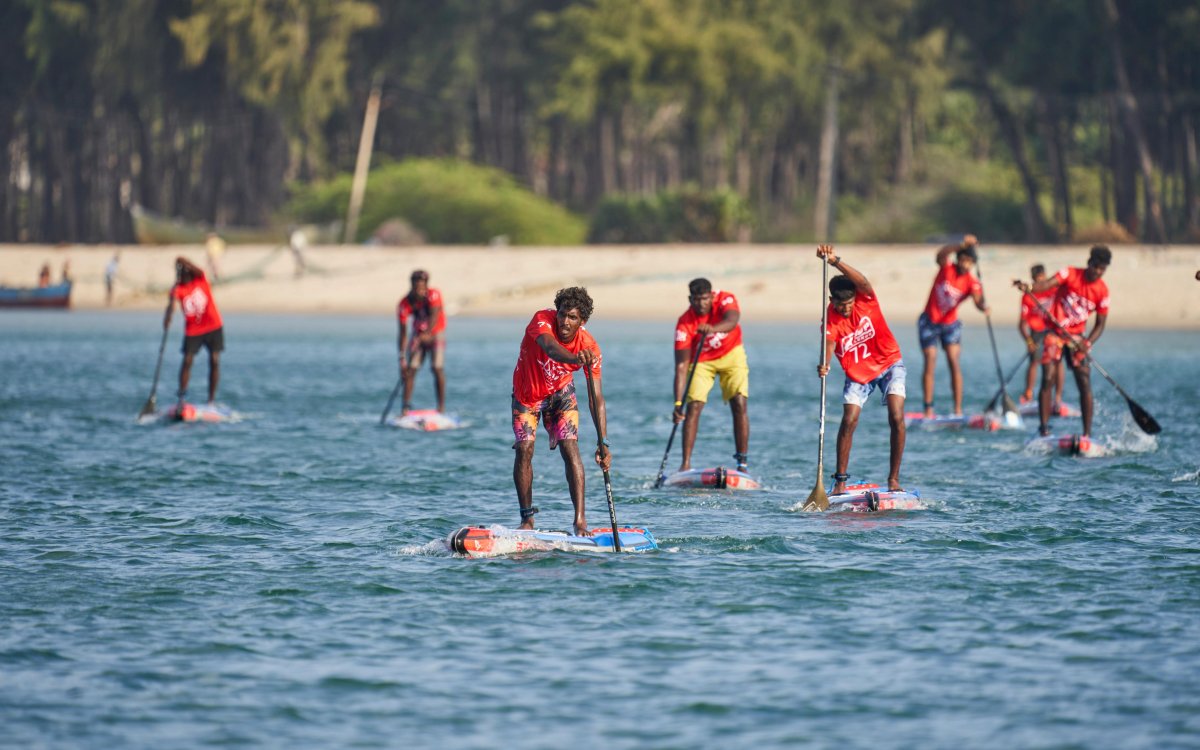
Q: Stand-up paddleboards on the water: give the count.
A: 8